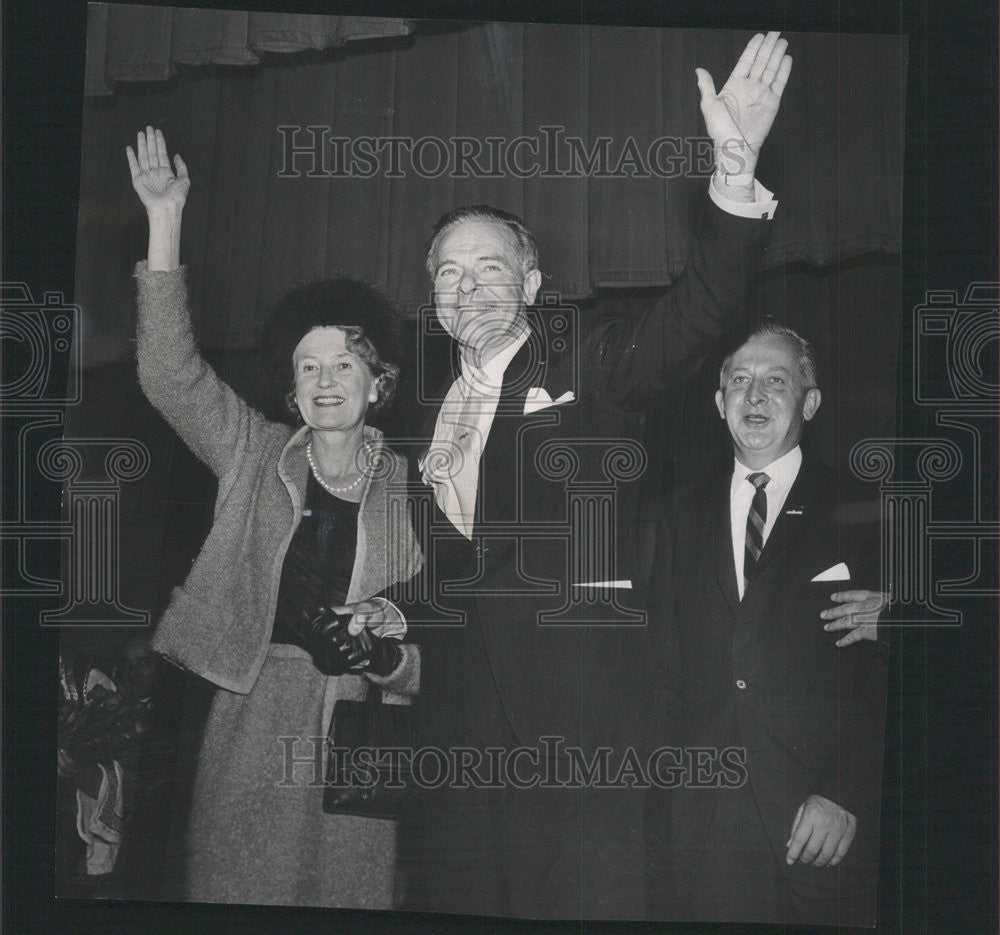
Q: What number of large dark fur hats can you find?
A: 1